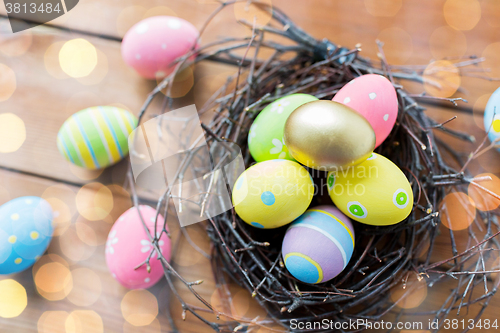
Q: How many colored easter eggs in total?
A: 11